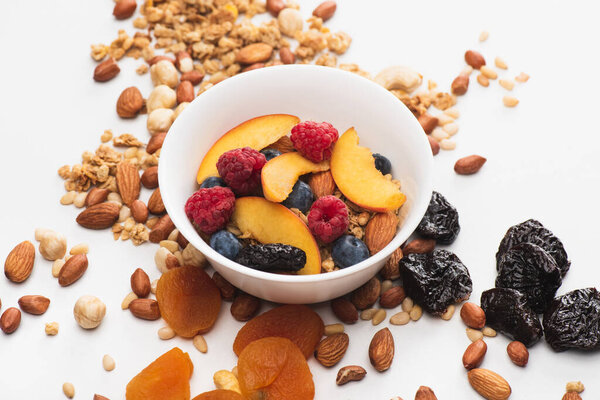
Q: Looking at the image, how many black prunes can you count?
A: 7